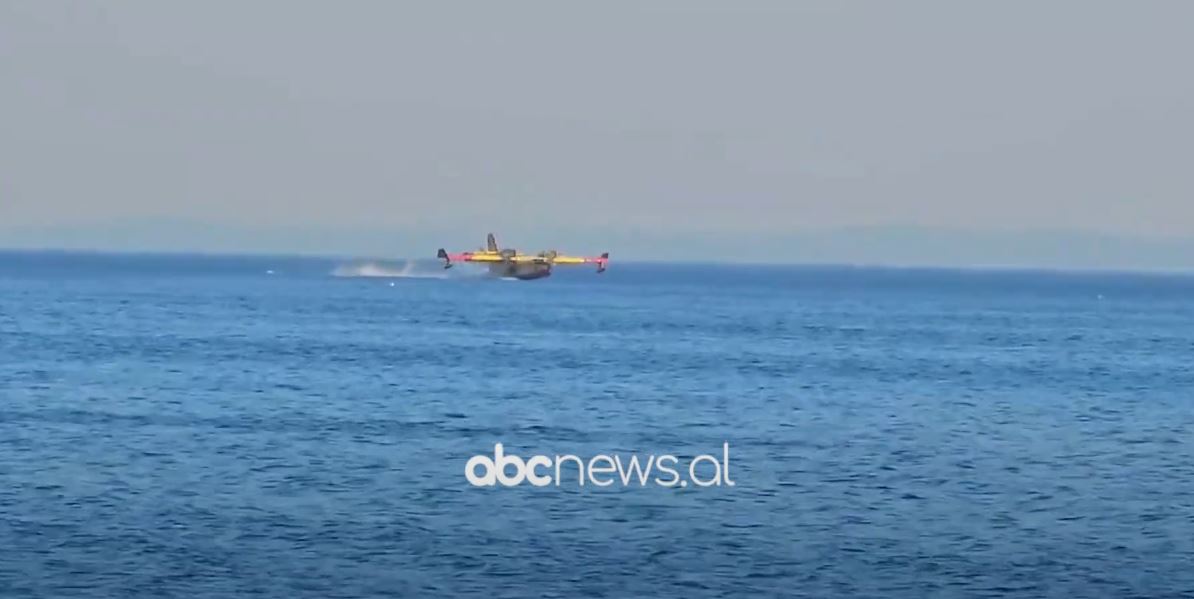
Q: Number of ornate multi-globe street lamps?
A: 0